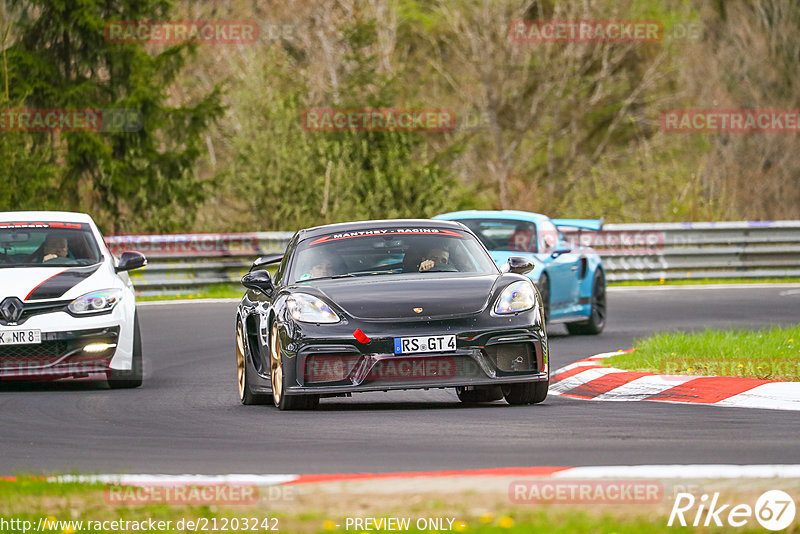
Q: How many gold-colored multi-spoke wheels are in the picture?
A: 2